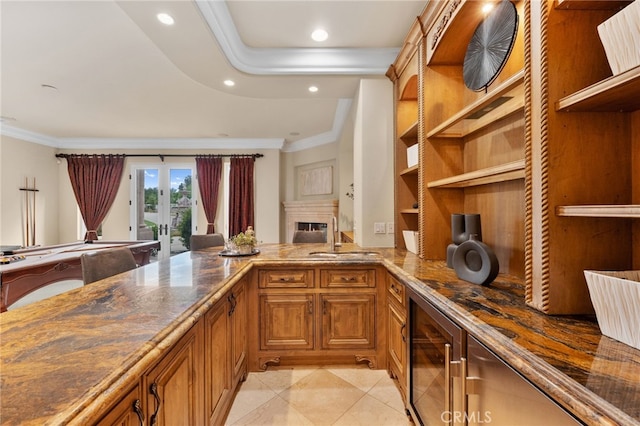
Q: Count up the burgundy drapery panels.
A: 3